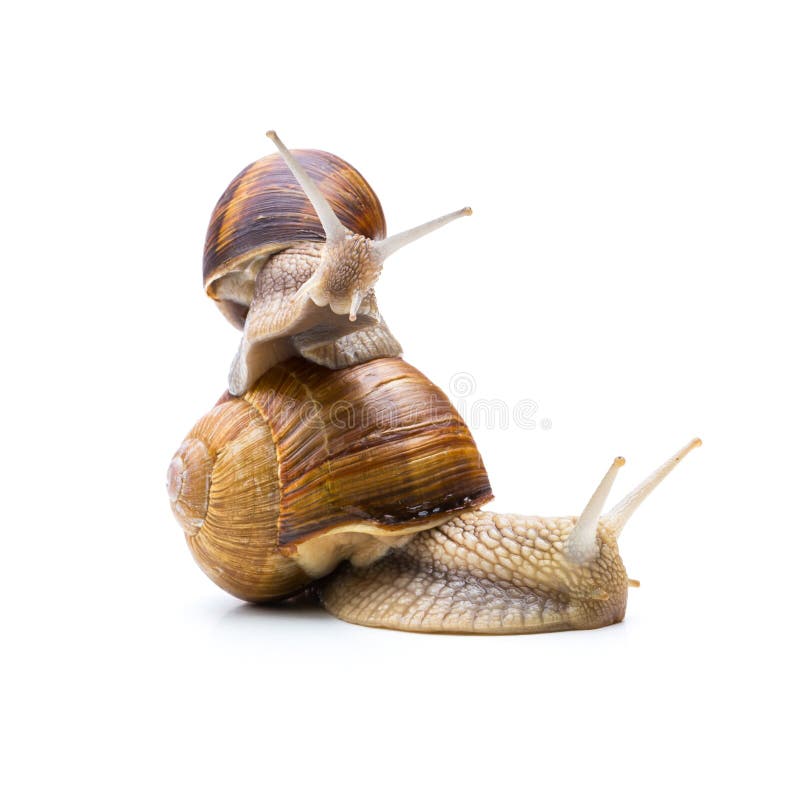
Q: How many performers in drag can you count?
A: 0